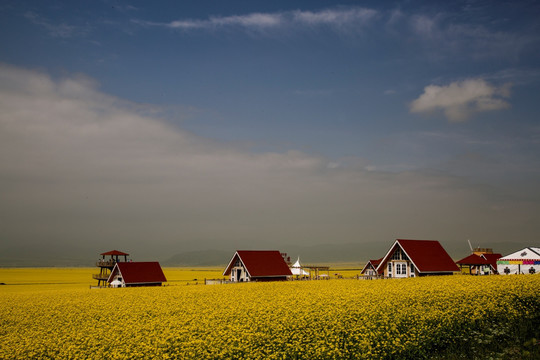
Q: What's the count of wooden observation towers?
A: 1